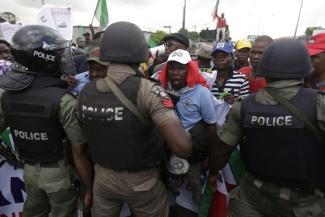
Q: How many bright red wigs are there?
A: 1